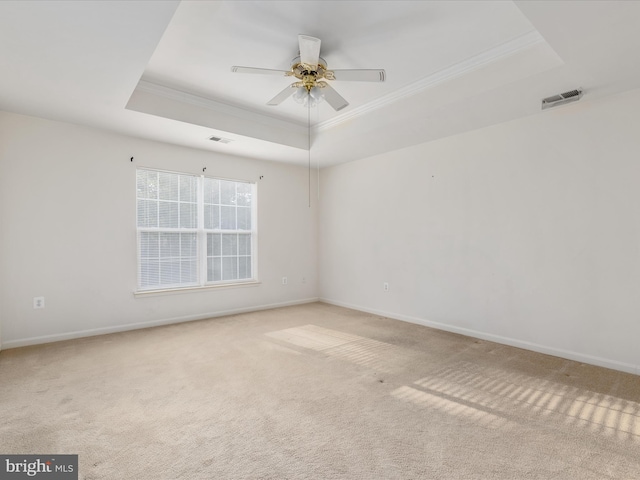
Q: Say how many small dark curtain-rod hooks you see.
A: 3